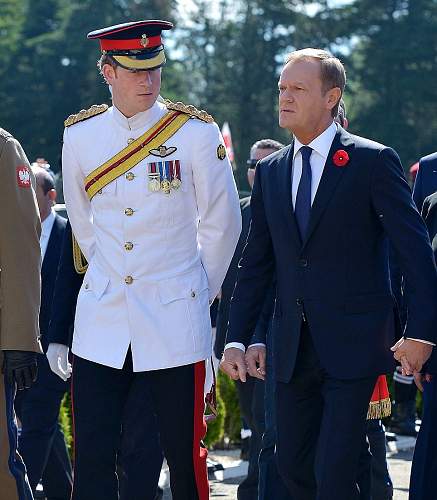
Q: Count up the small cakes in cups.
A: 0